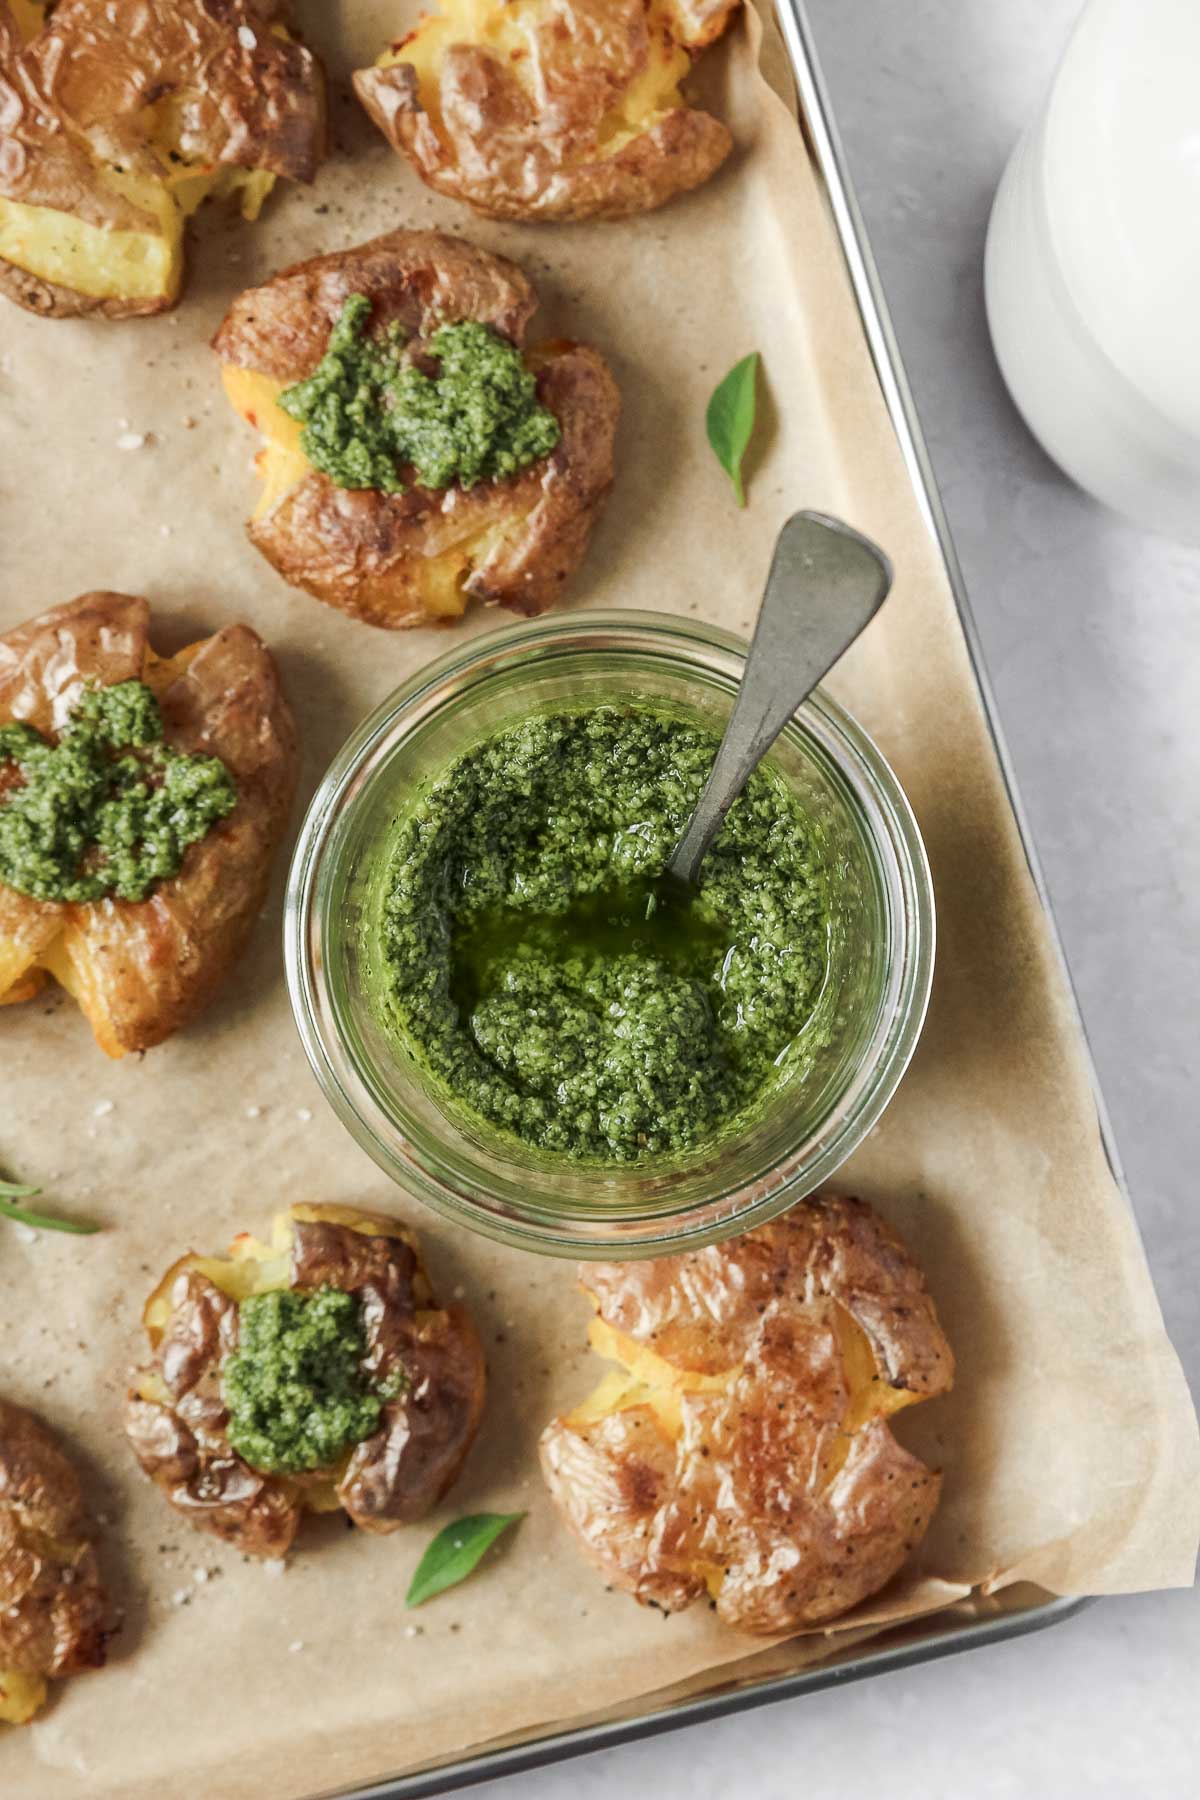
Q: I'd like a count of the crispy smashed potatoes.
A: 7